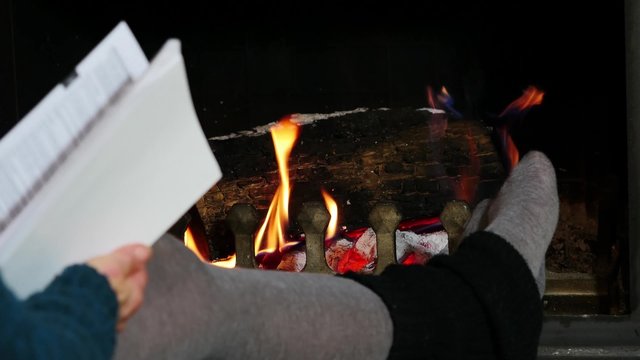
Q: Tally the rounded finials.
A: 4